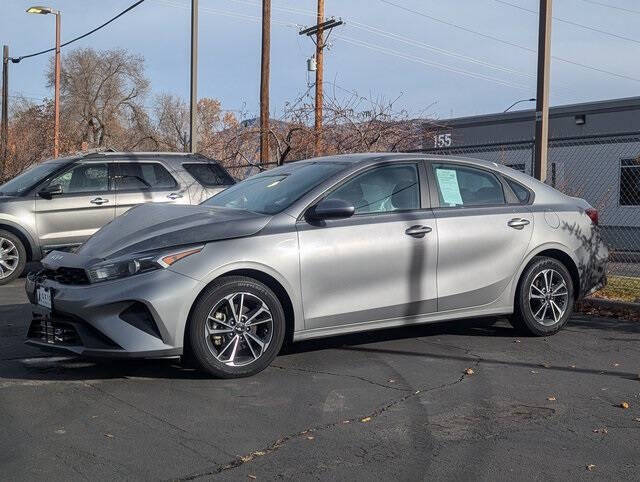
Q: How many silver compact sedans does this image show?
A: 1